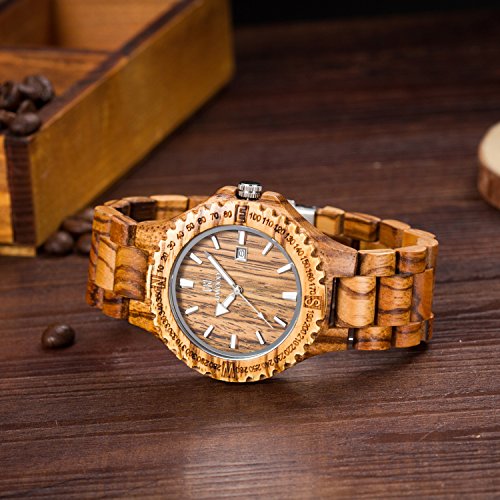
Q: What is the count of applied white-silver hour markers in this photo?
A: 12